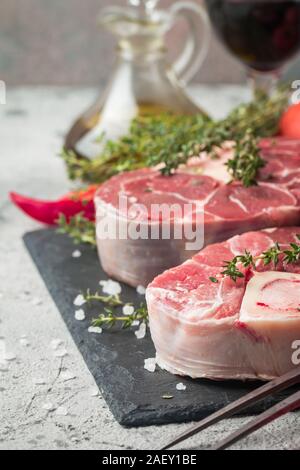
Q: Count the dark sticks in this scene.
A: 2